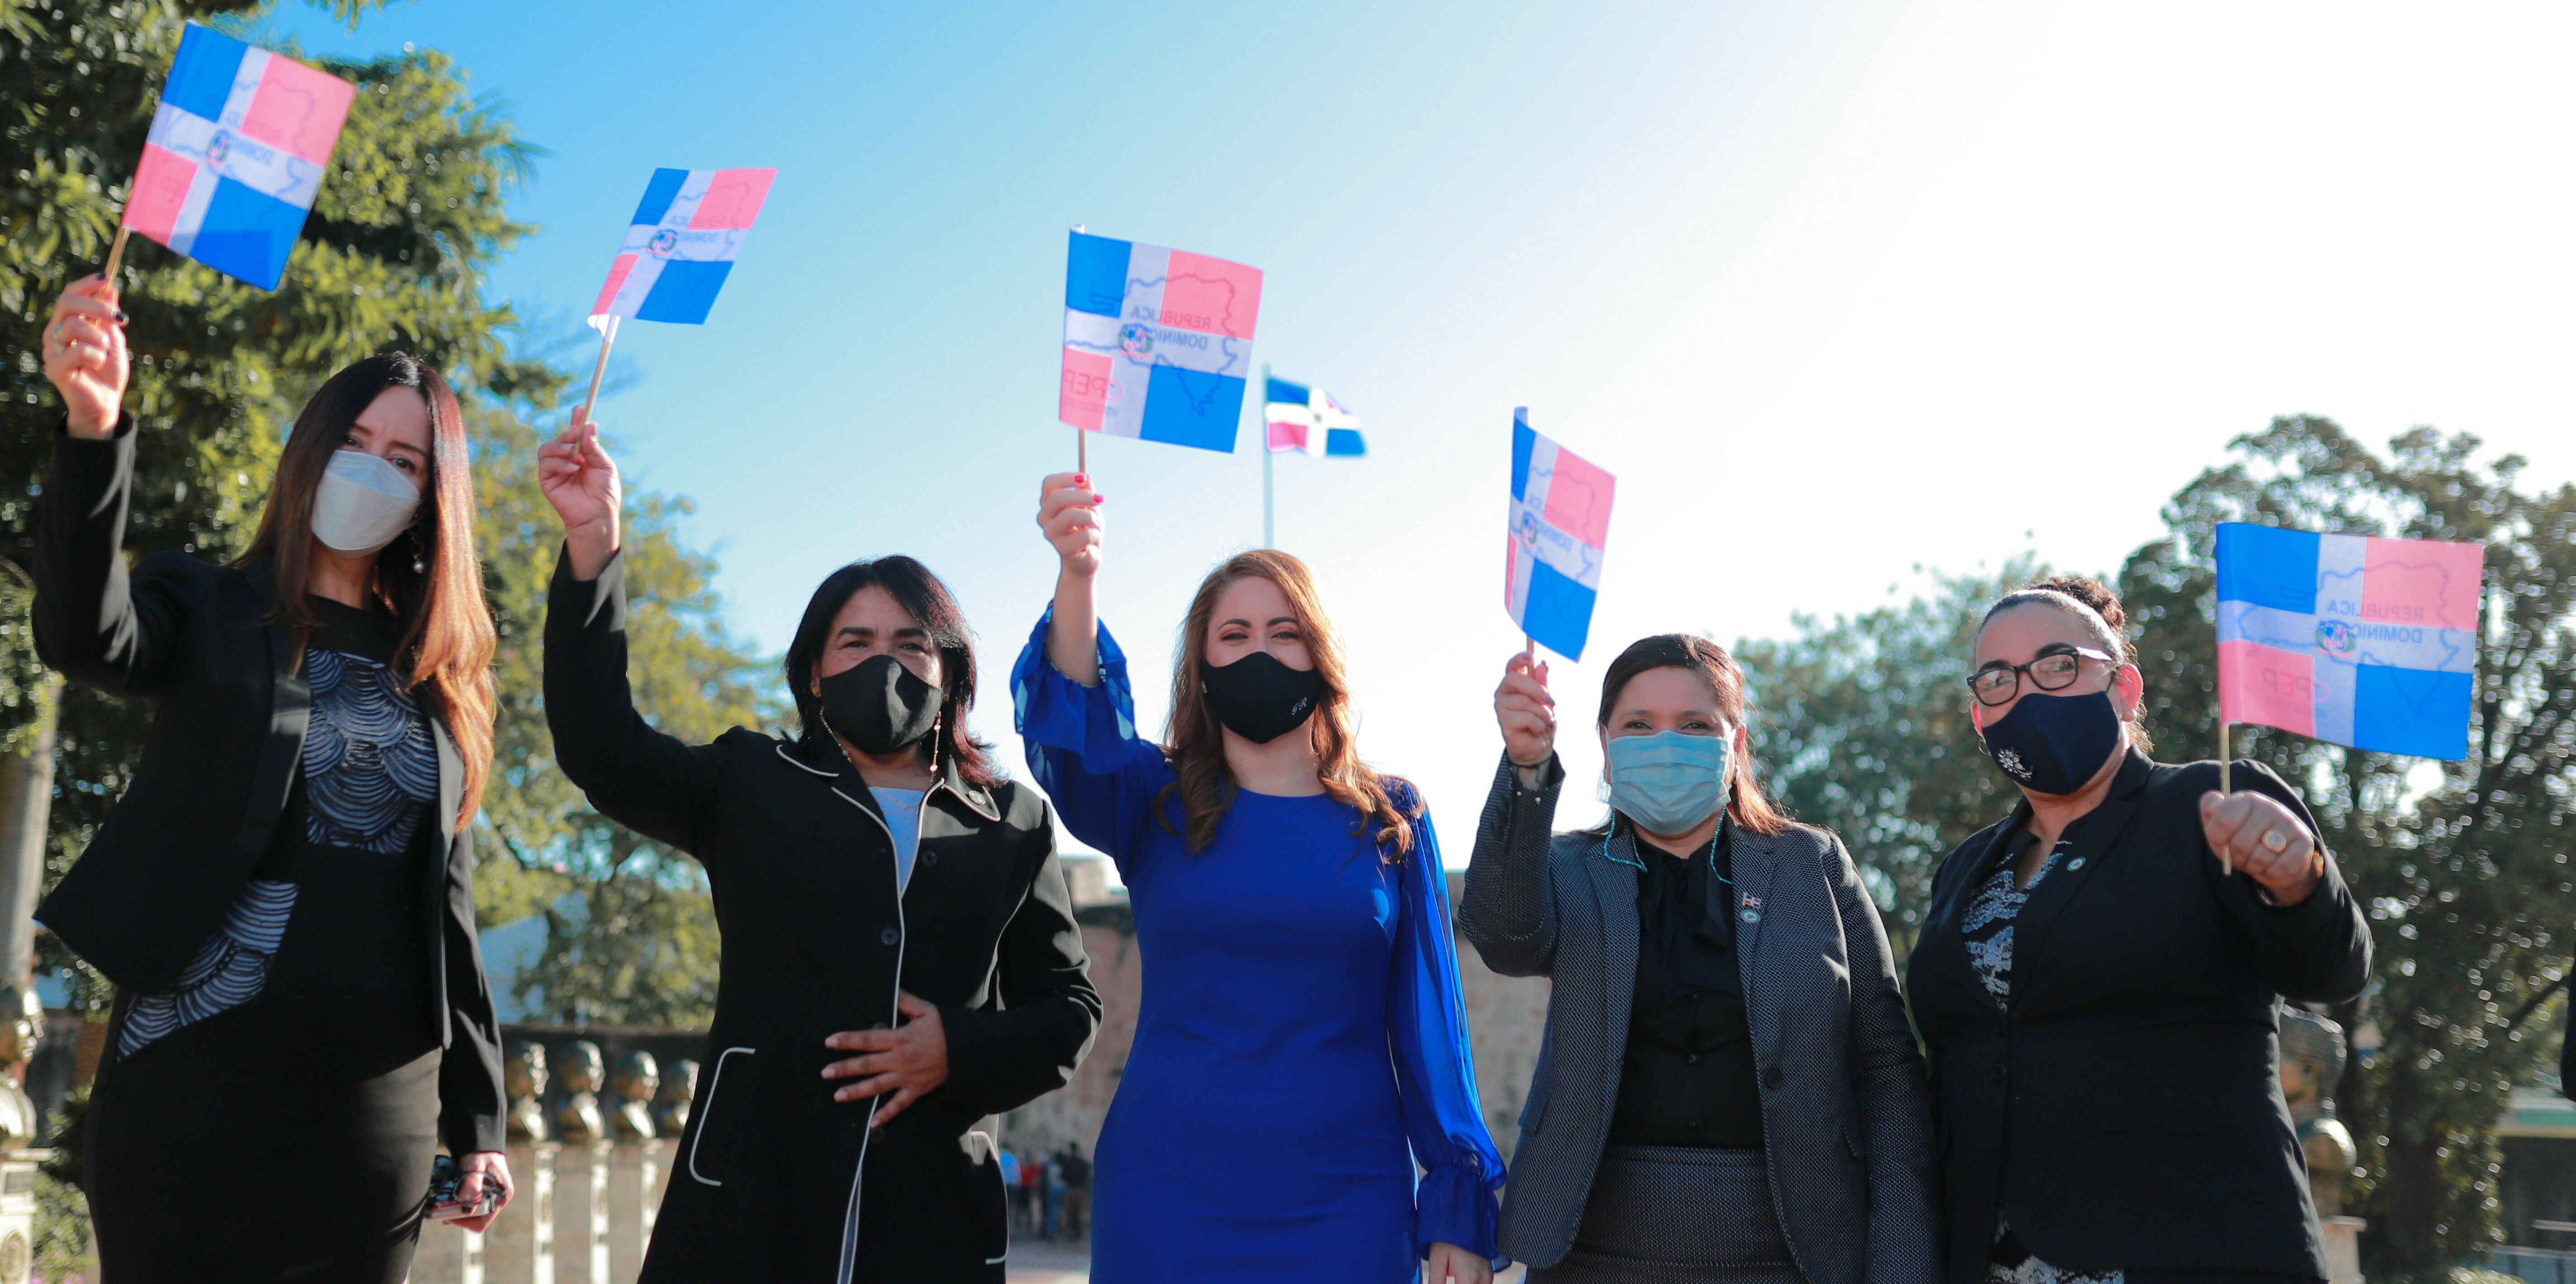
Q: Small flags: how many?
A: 5